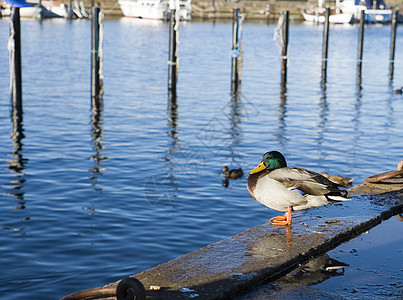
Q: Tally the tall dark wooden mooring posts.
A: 8